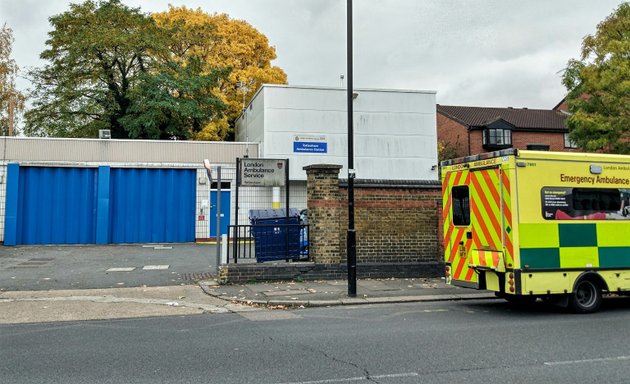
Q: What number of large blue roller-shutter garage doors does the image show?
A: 2